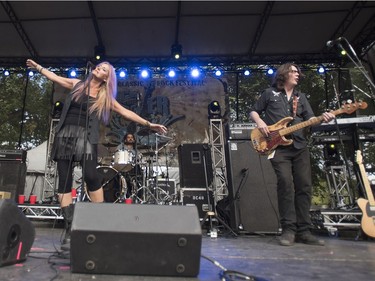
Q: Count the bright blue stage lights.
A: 11